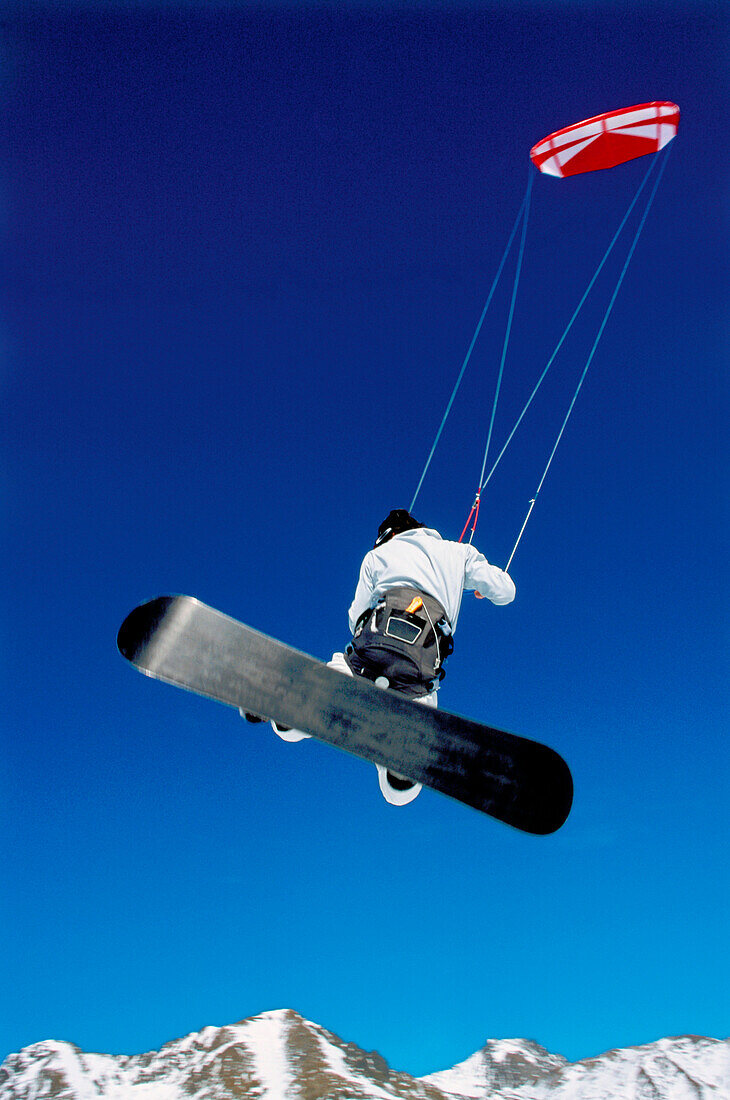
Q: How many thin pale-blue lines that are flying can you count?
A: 4